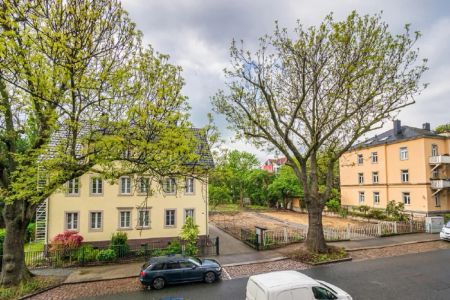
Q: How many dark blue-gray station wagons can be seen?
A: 1